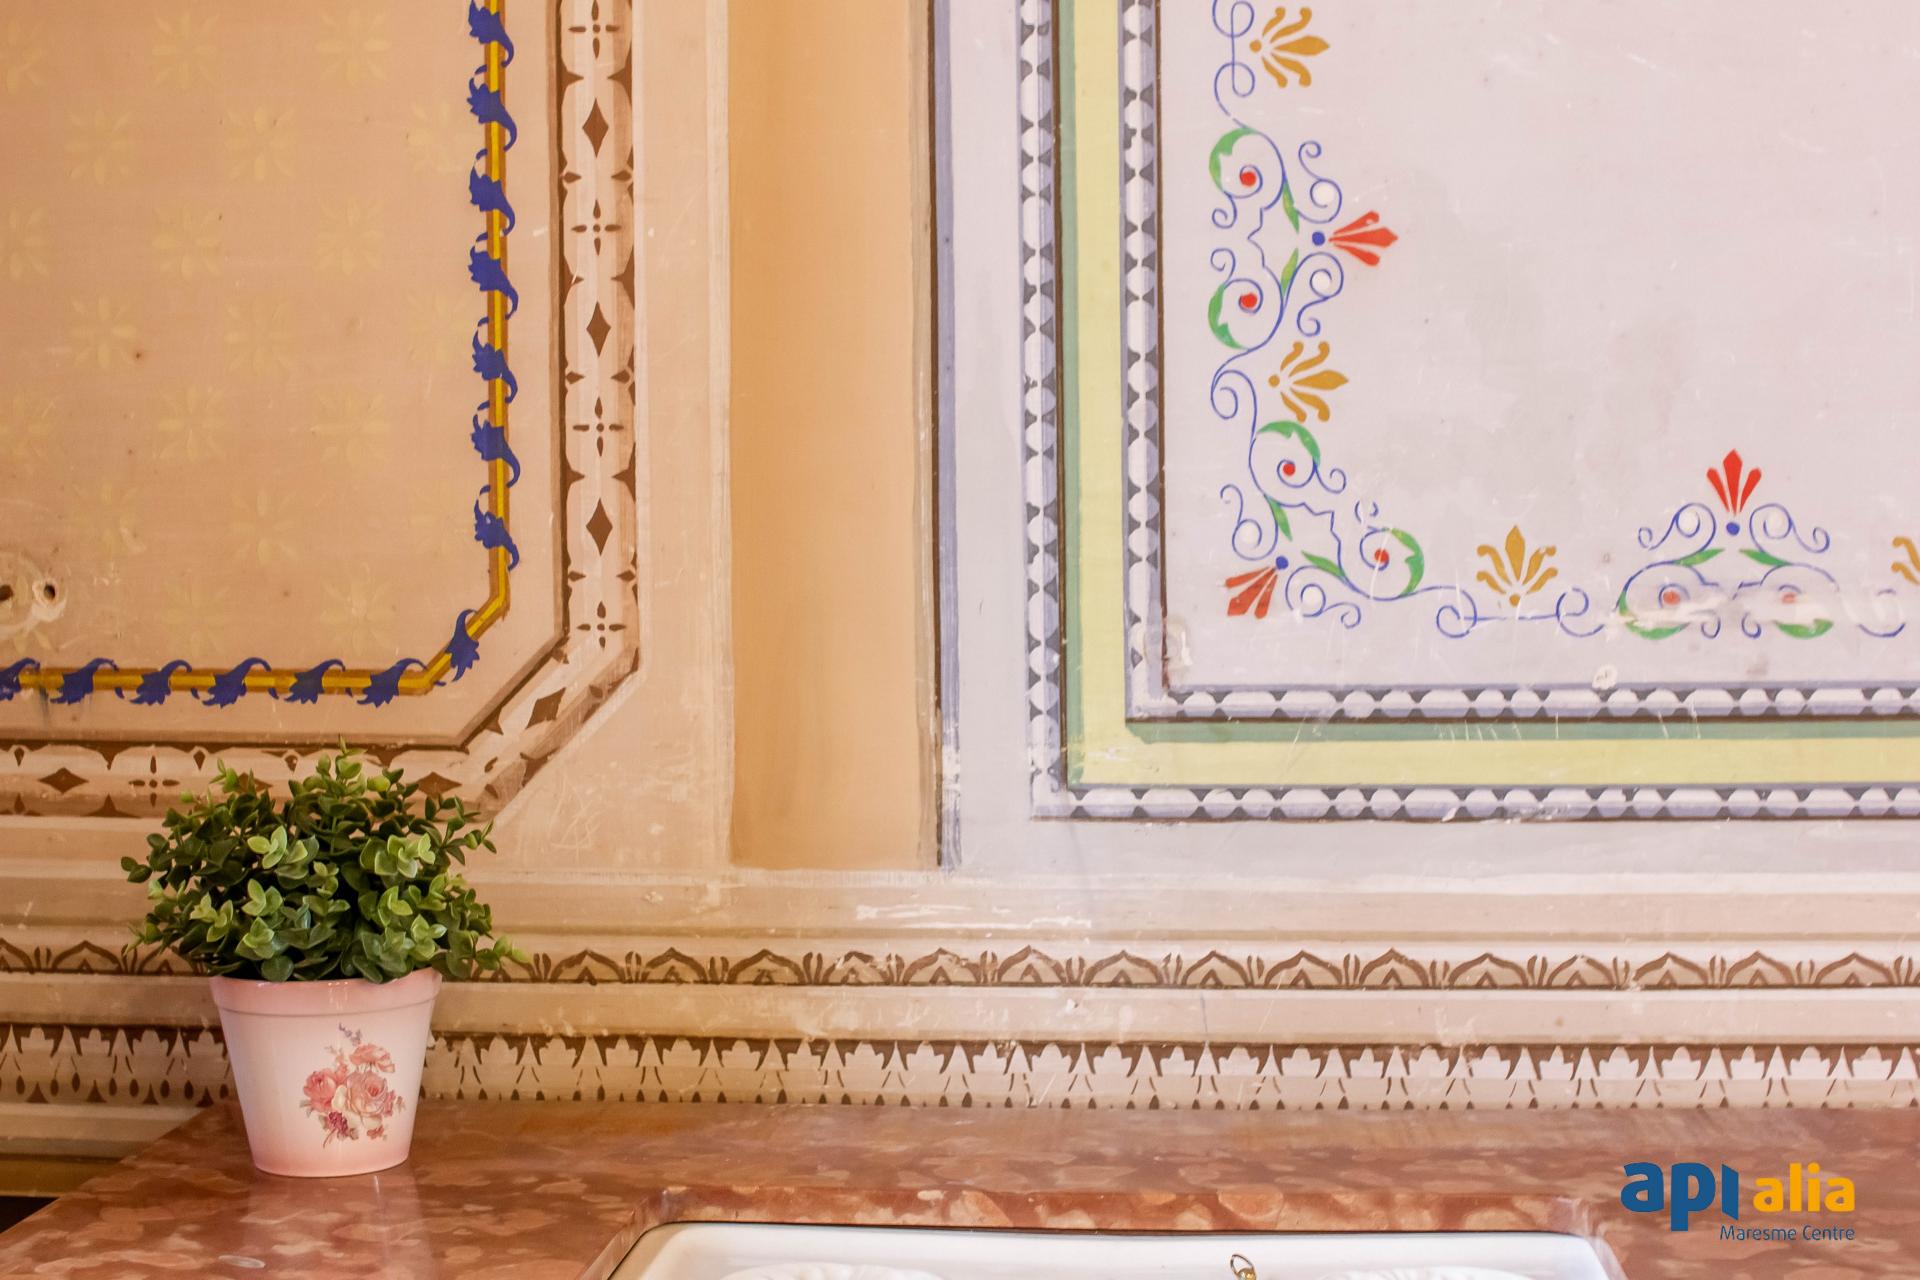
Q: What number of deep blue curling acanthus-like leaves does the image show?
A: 14